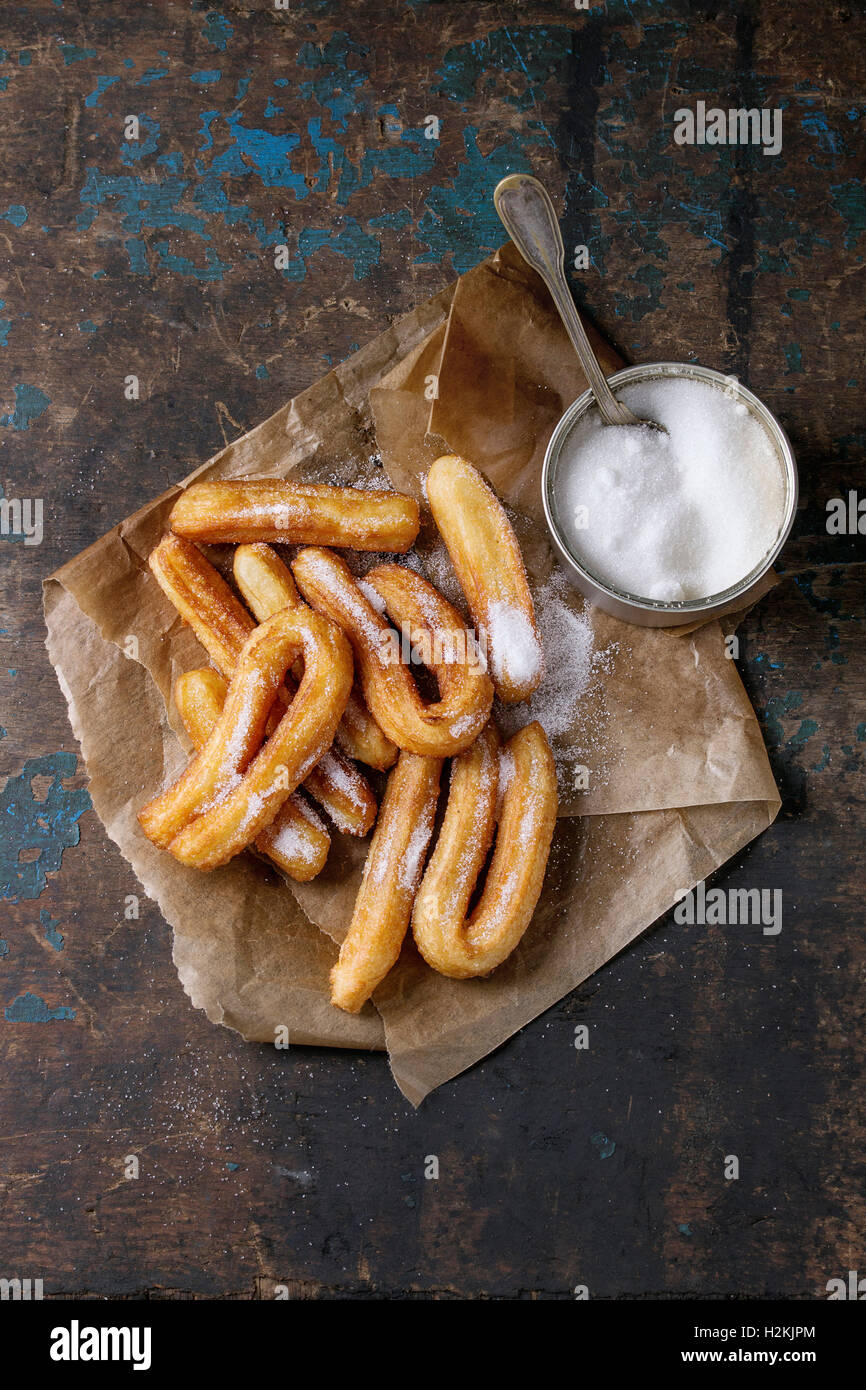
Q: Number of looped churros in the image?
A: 3